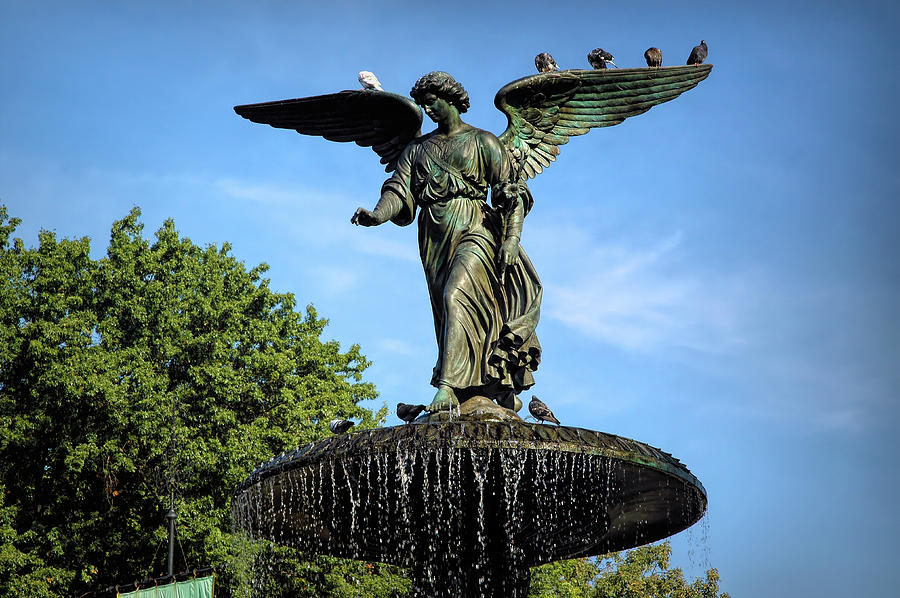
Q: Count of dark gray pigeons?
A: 7